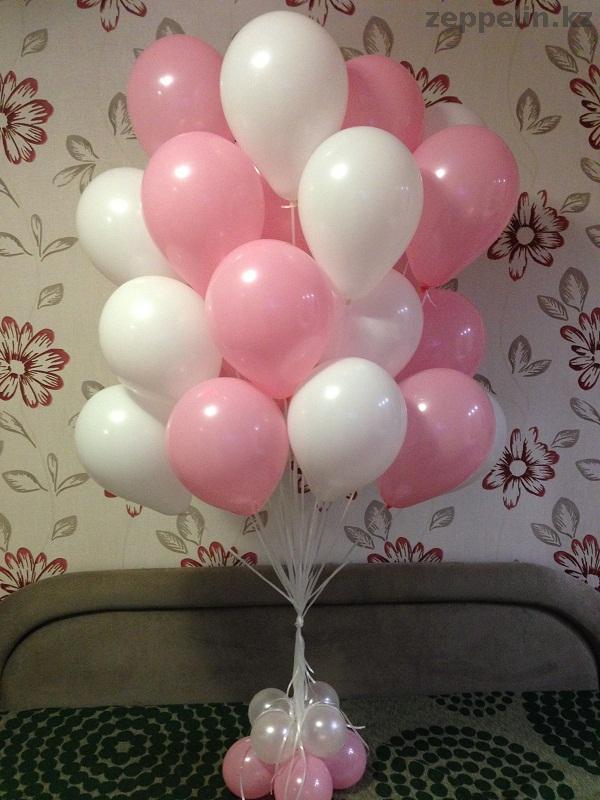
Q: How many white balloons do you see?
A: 13